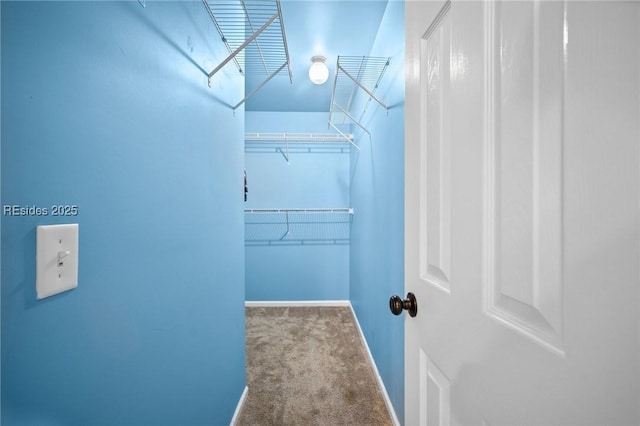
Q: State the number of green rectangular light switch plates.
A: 0